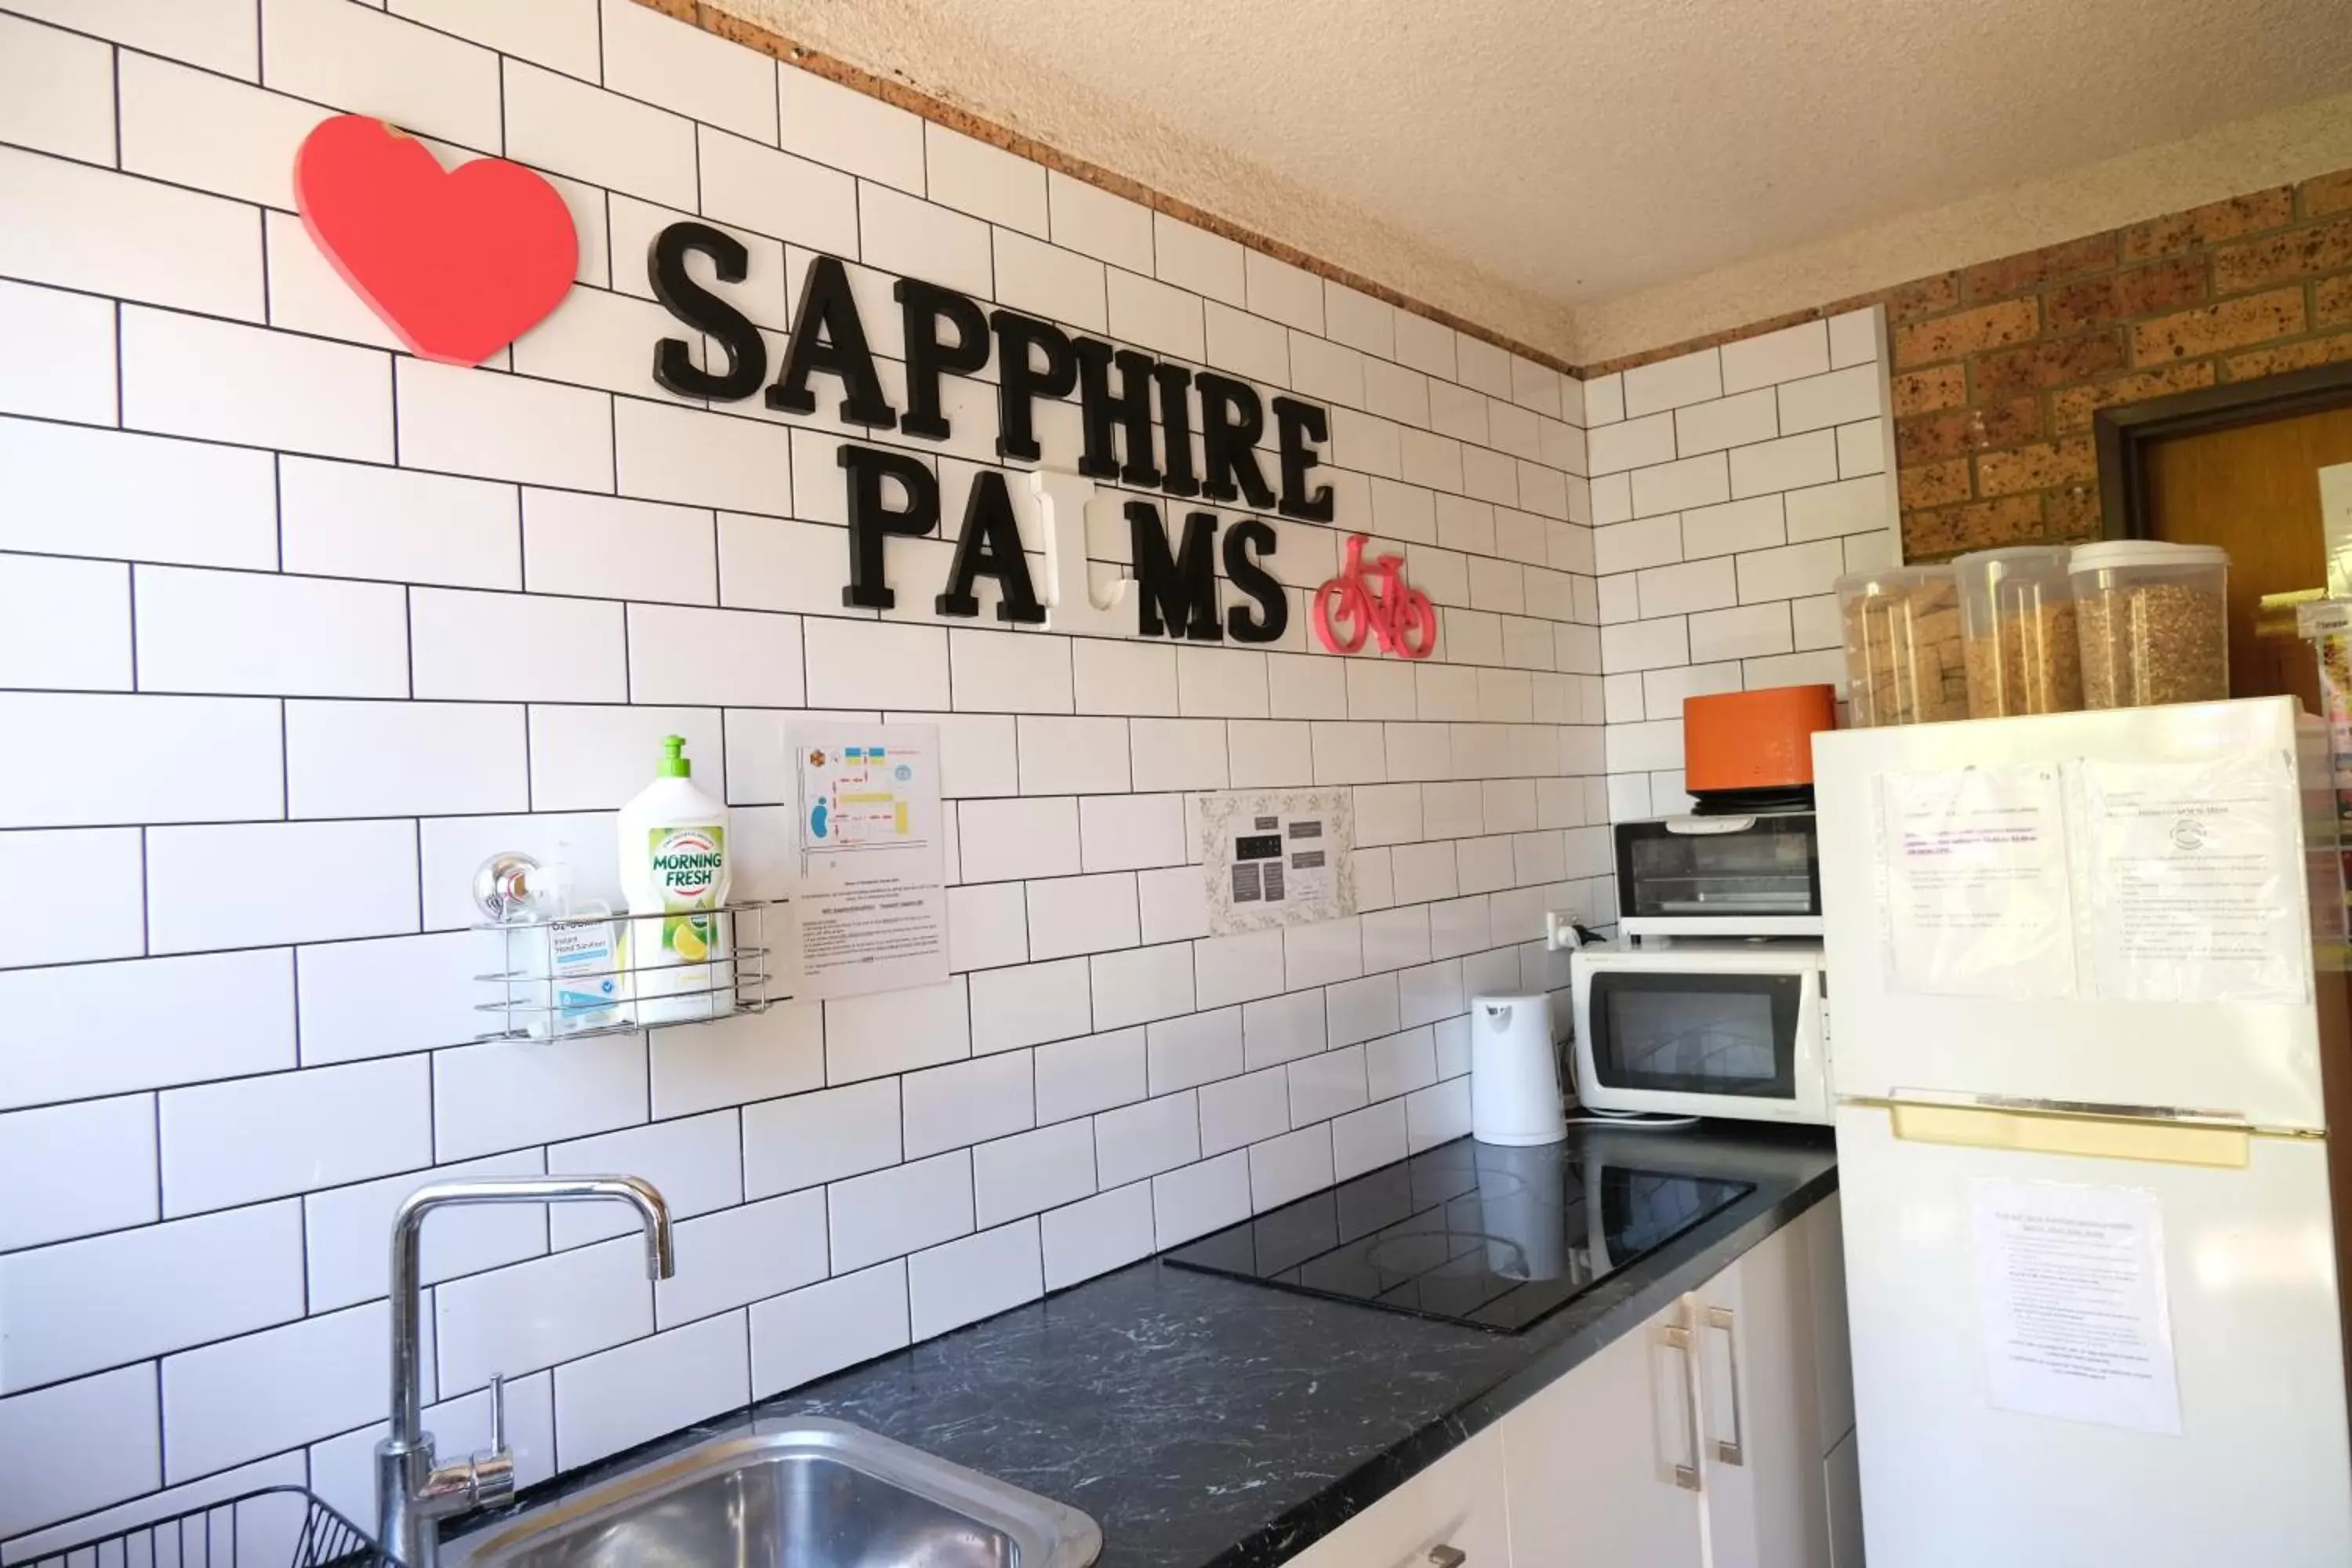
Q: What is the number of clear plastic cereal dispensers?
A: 3